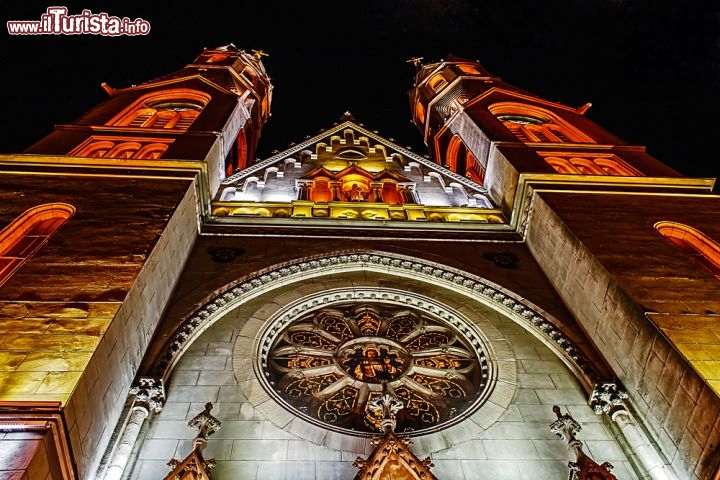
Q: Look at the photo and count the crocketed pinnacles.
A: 3